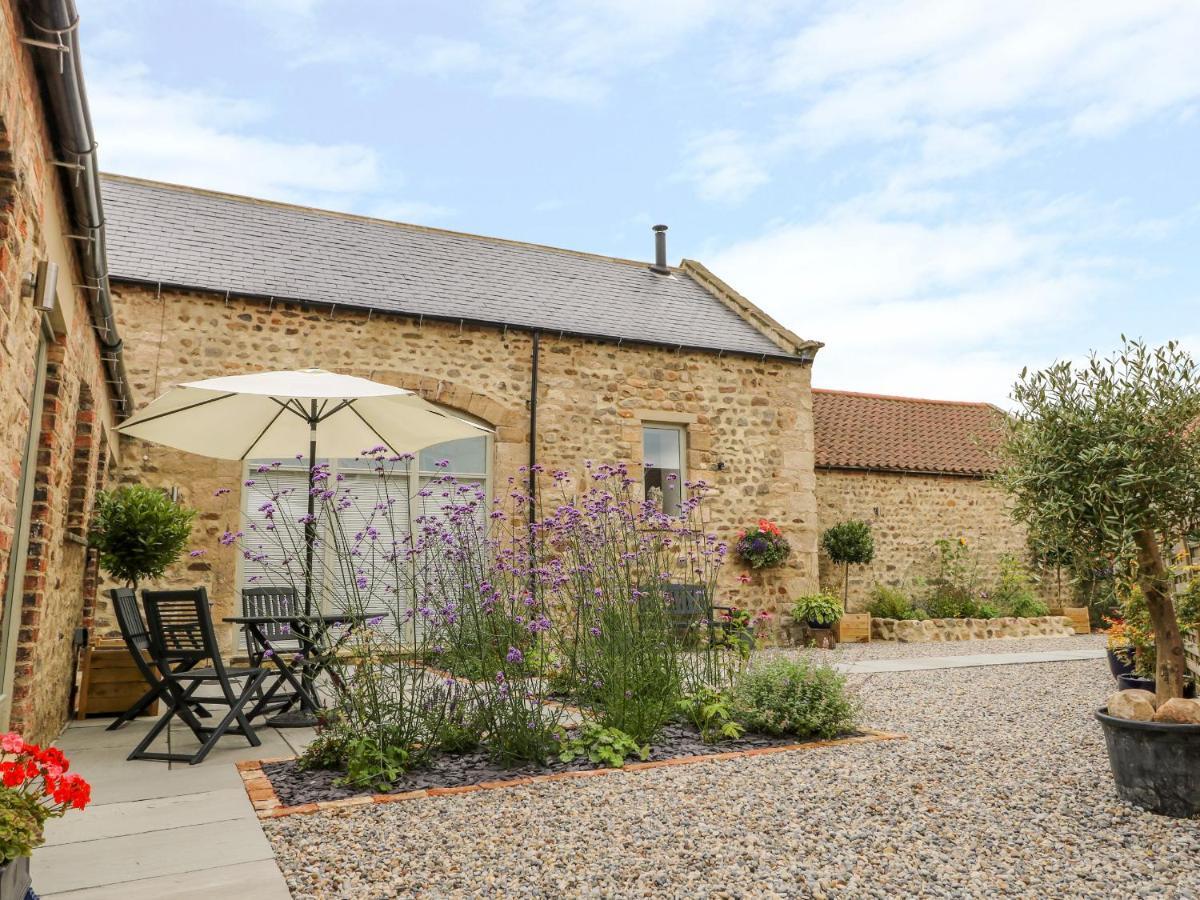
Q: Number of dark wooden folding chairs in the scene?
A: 3